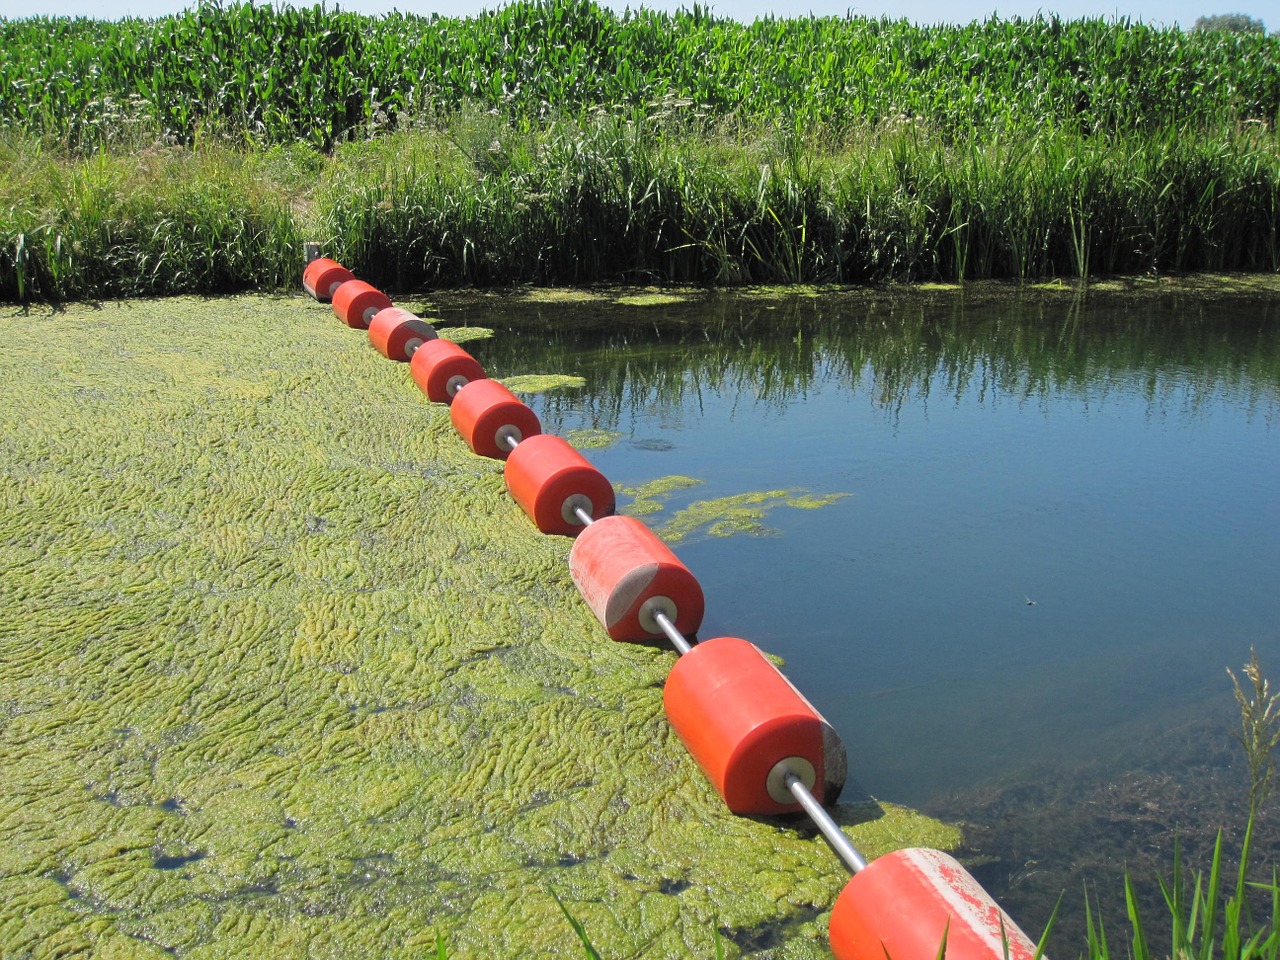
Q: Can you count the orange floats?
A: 9